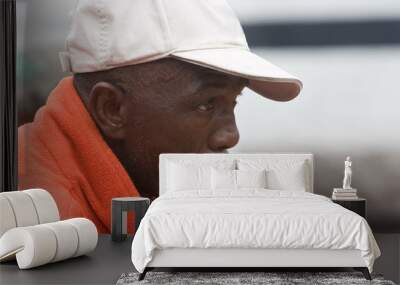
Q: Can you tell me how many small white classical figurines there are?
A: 1